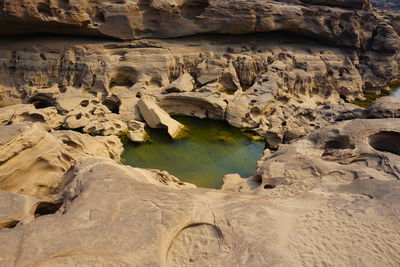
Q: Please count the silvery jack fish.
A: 0